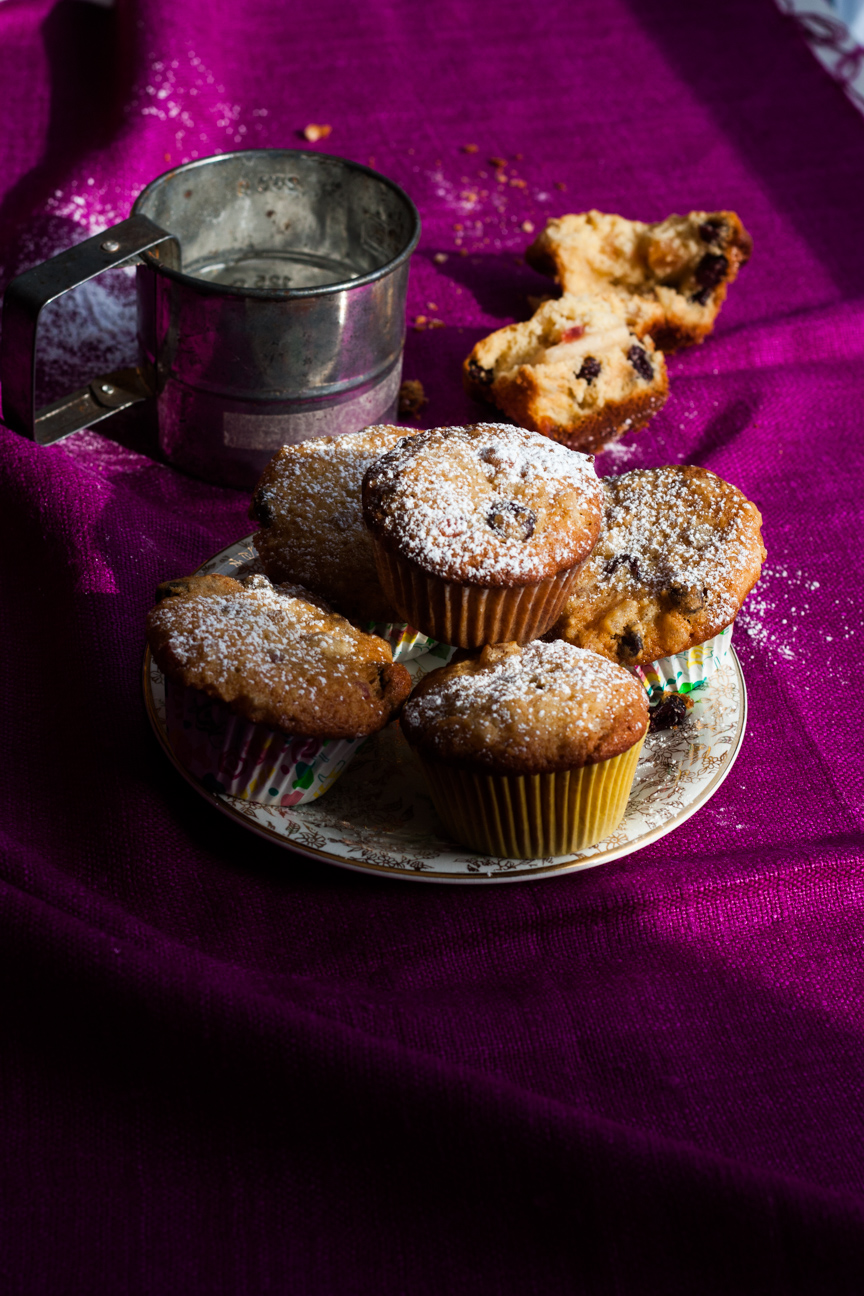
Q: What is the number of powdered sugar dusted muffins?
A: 5